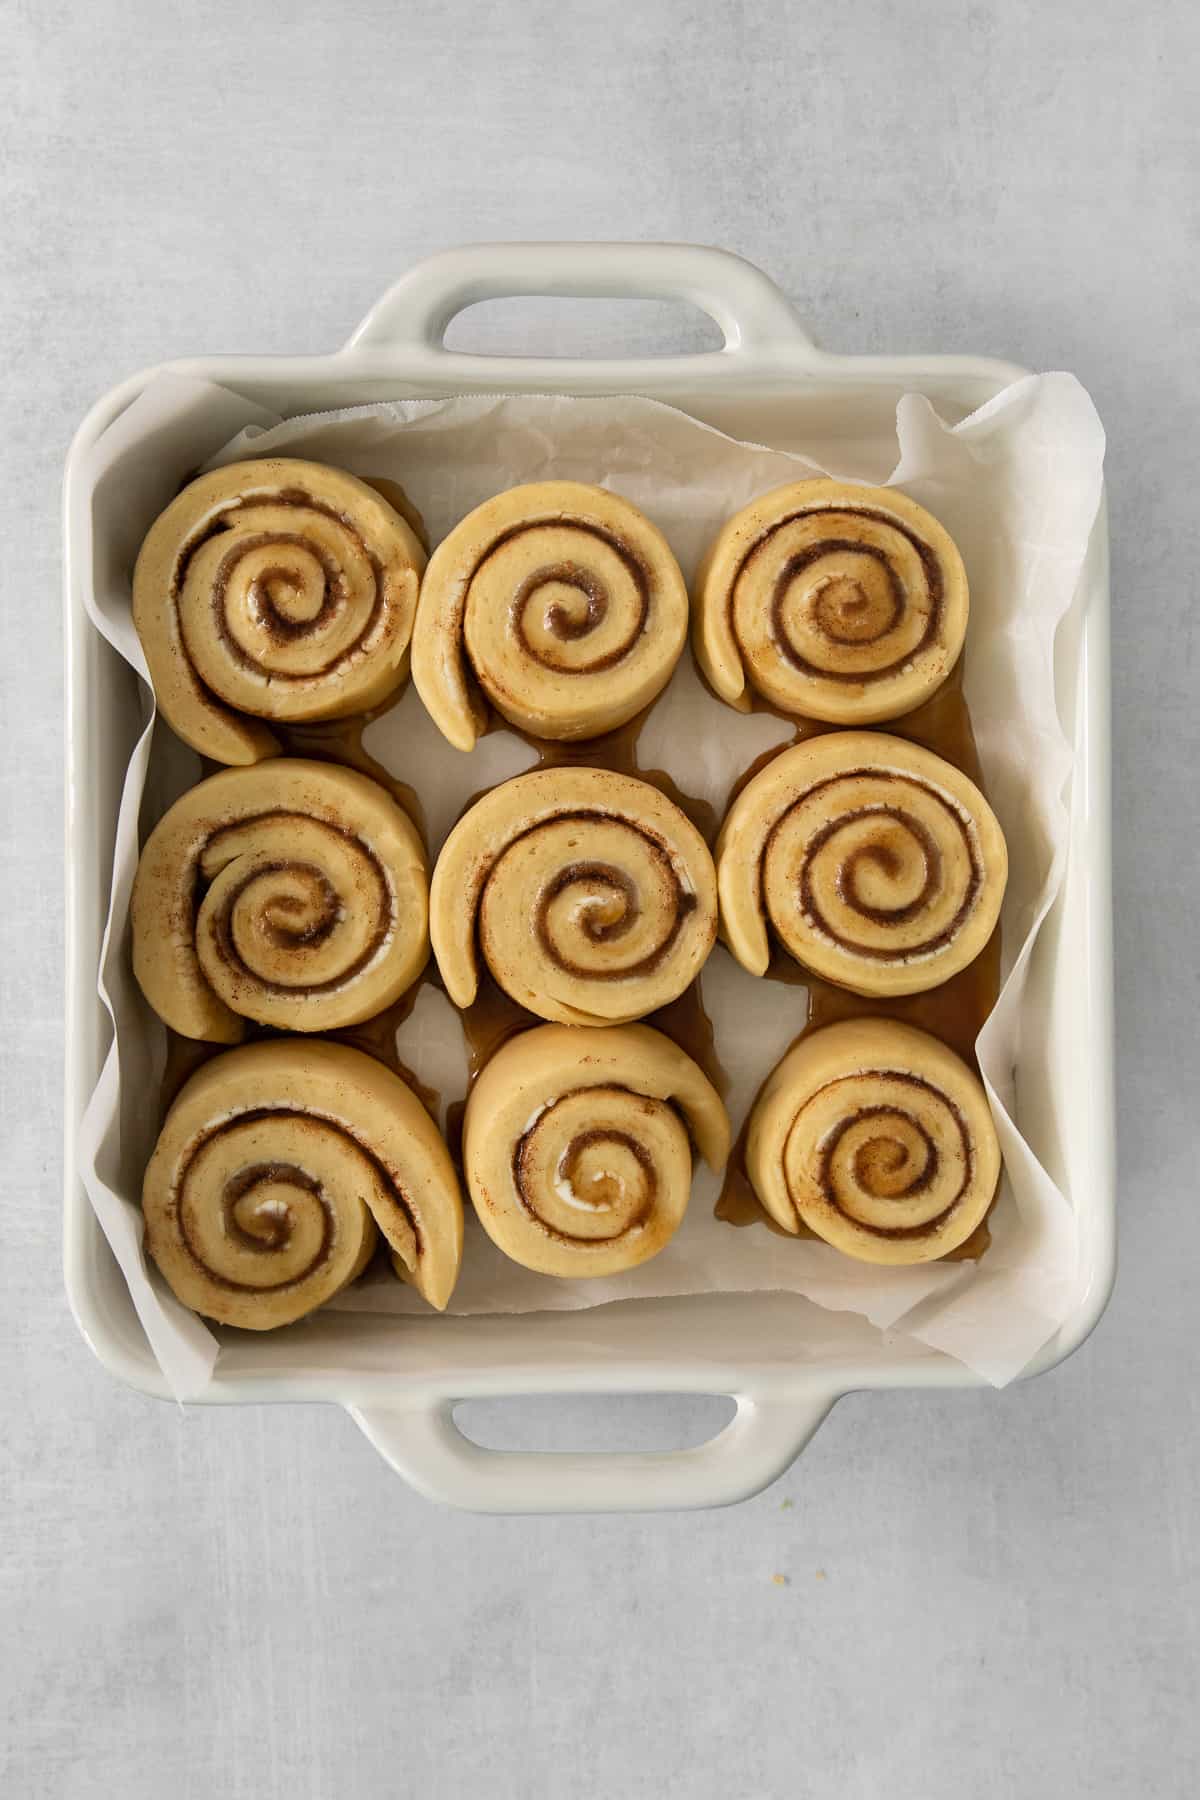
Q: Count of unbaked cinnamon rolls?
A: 9